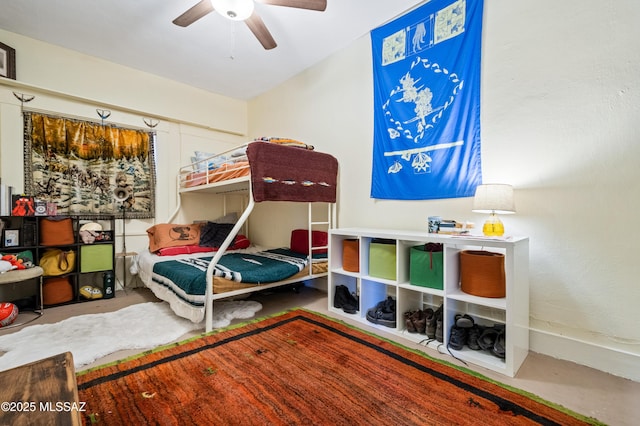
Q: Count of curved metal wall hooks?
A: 3